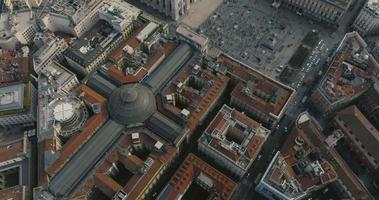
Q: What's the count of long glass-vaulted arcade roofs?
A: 4